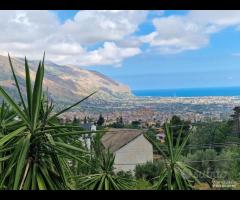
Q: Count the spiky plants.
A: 3